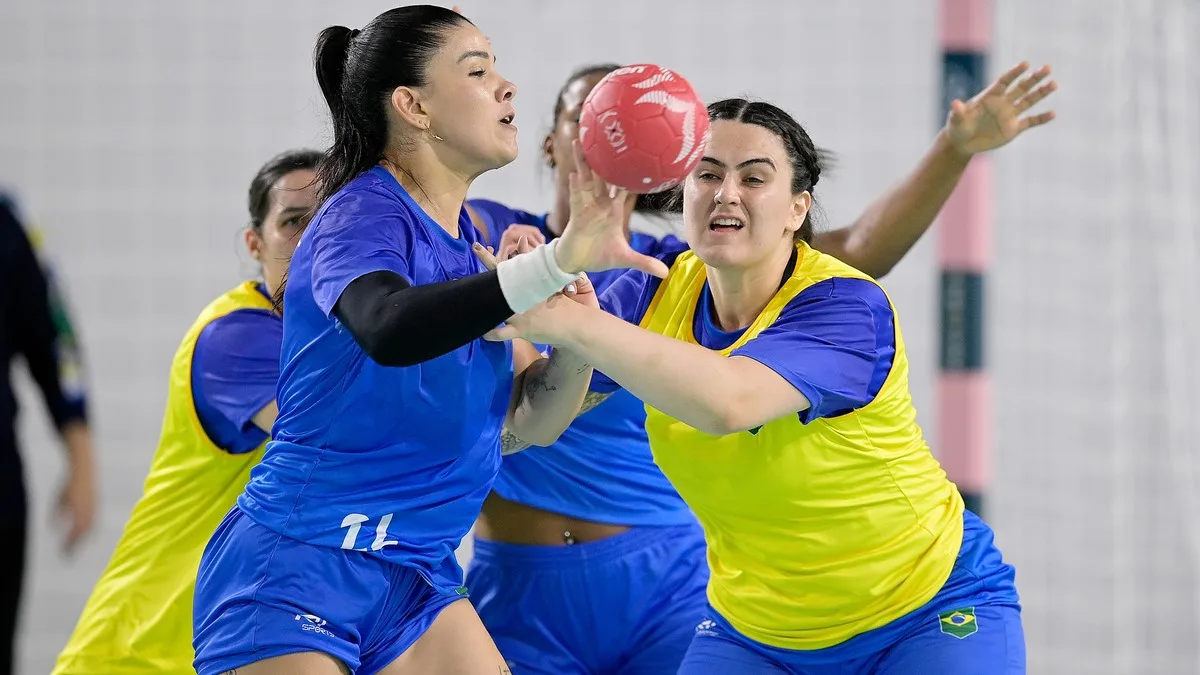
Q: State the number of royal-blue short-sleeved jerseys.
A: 4